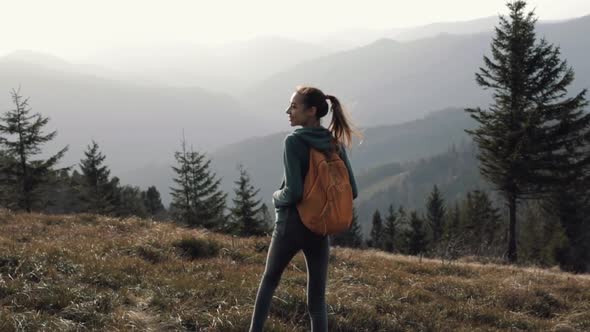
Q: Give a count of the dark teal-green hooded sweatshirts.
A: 1